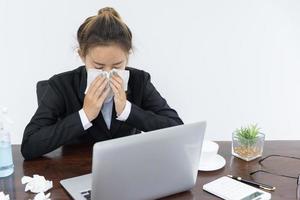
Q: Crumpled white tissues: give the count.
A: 3